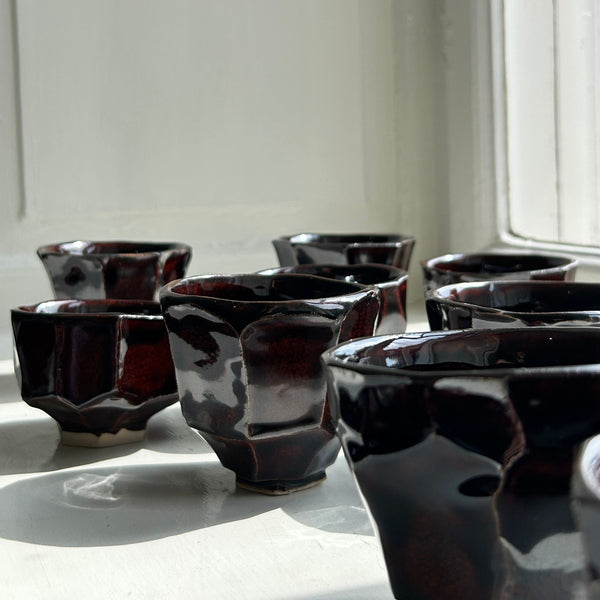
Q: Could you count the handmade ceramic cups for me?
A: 9